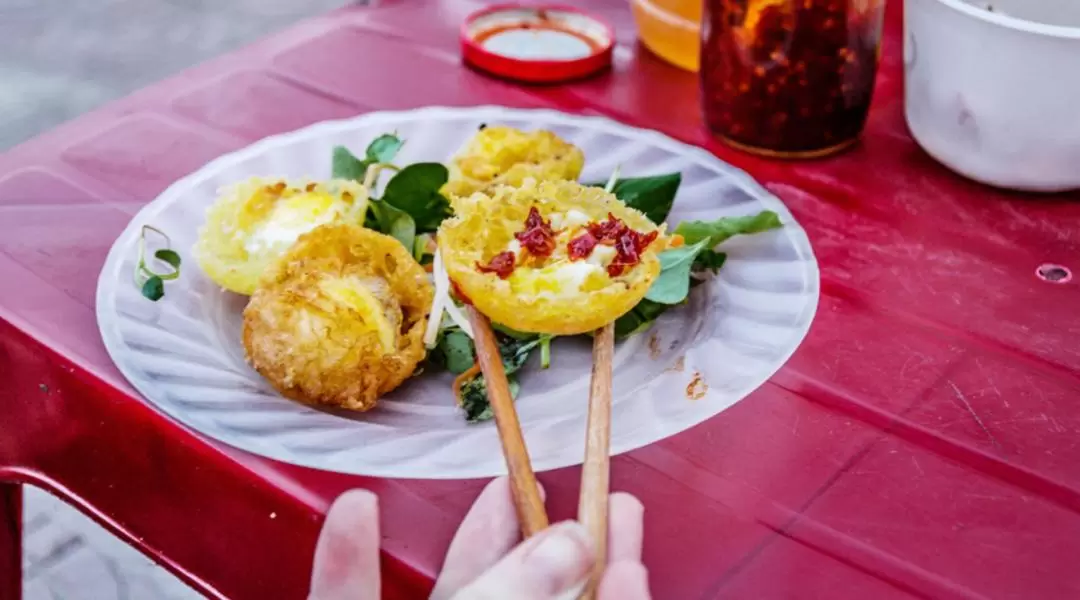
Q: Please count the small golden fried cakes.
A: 4